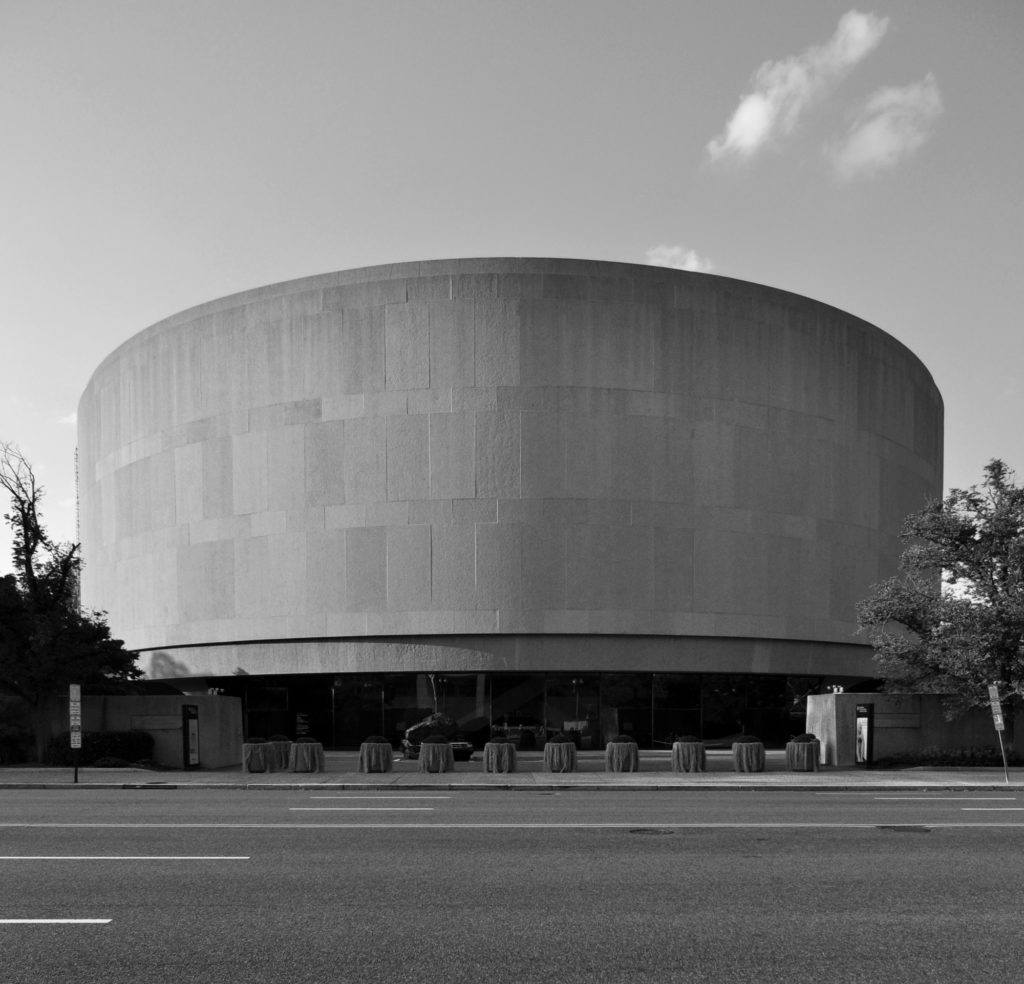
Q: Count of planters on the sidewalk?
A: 11